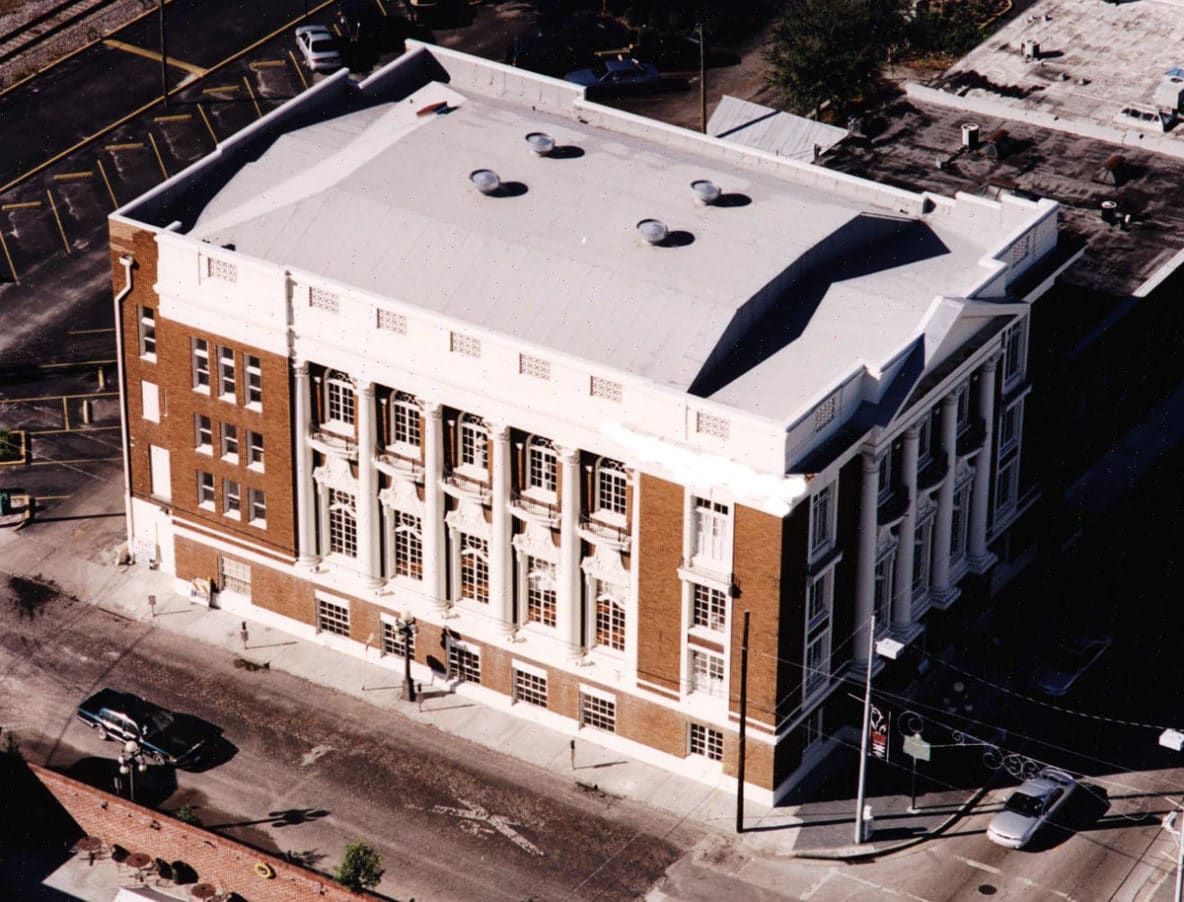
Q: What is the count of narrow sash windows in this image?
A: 10